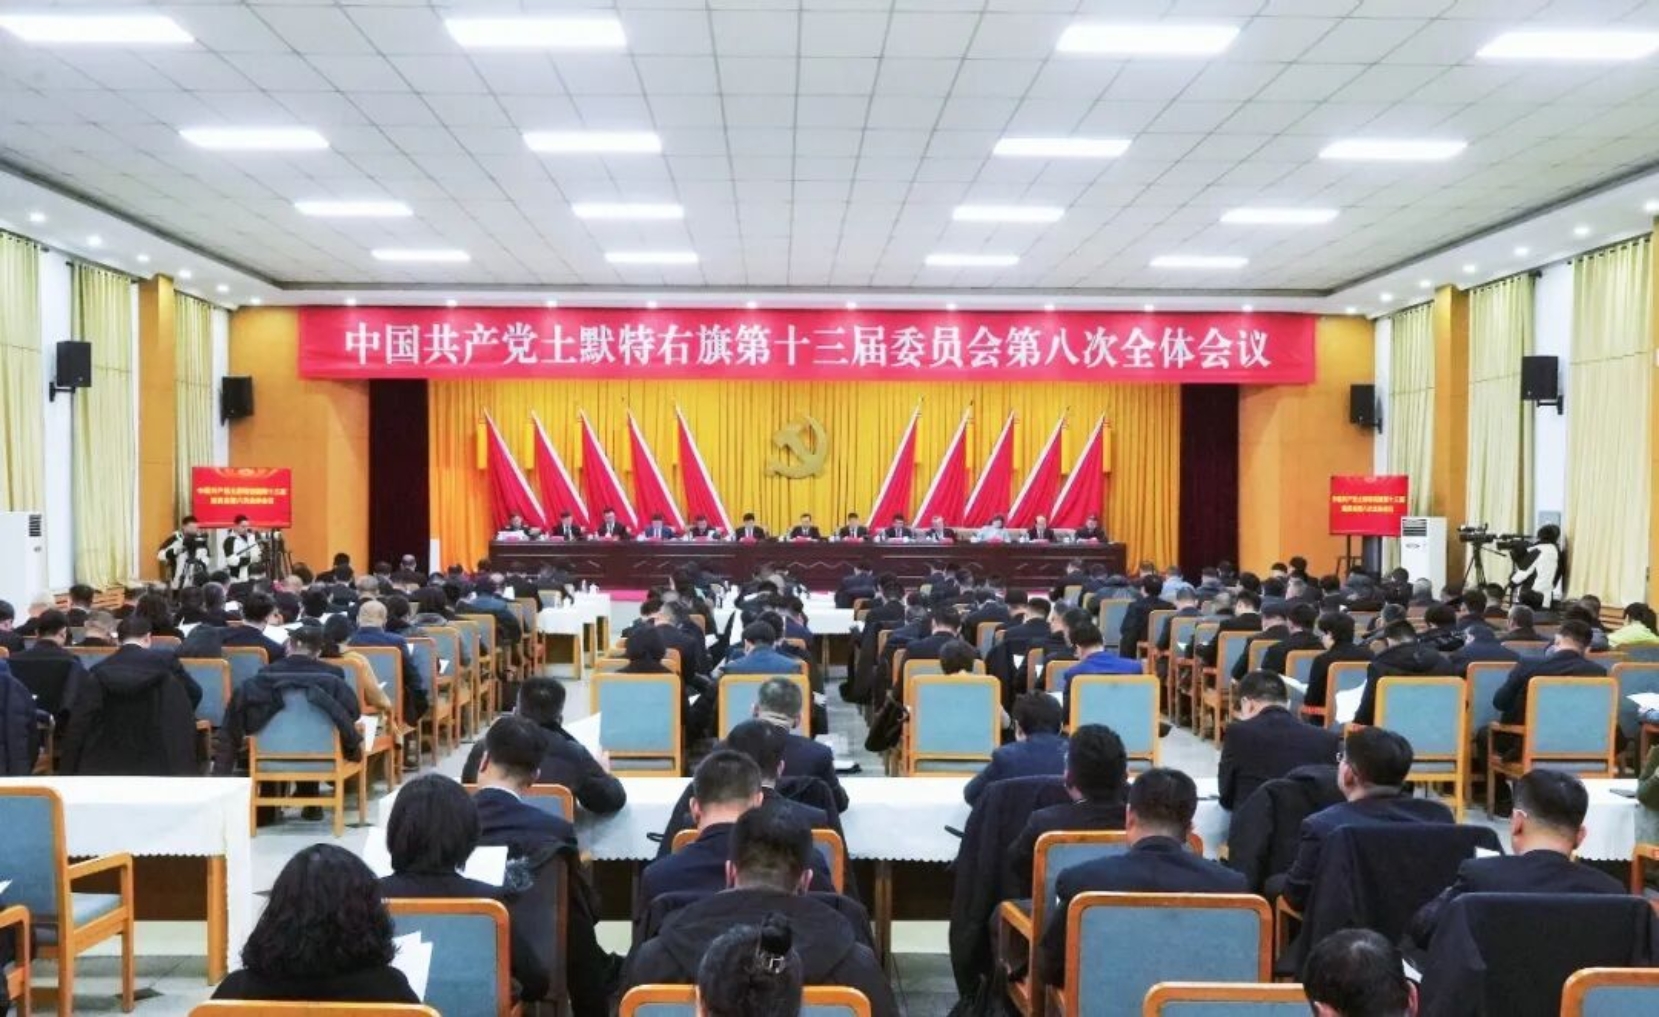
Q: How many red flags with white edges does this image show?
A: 10